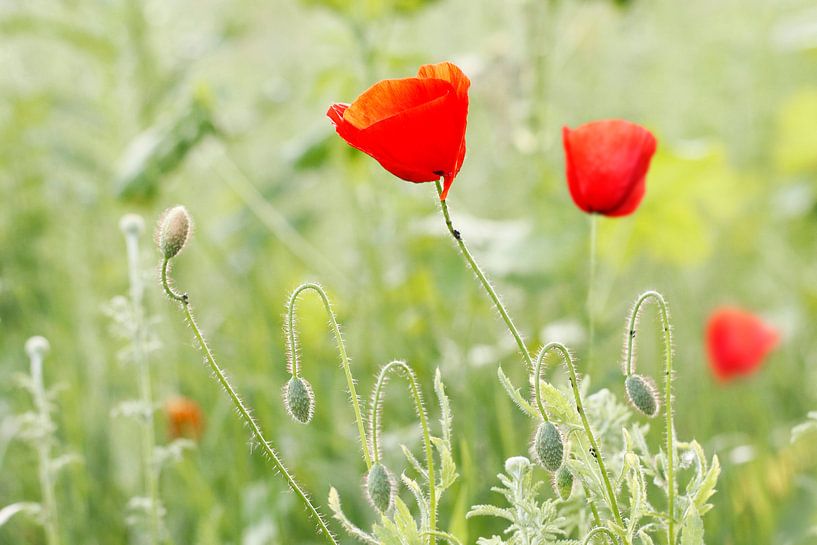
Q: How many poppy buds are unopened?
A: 6